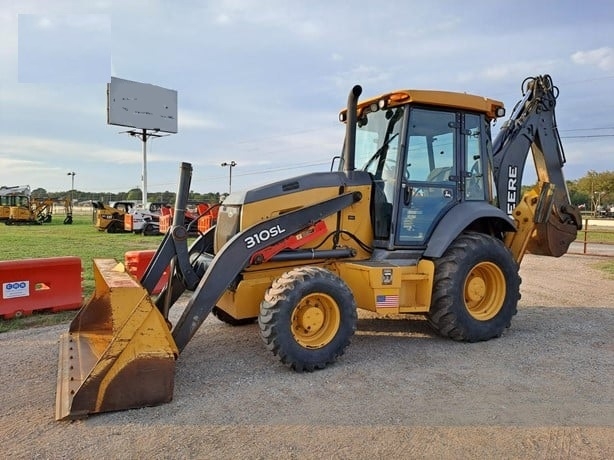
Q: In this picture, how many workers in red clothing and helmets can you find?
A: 0